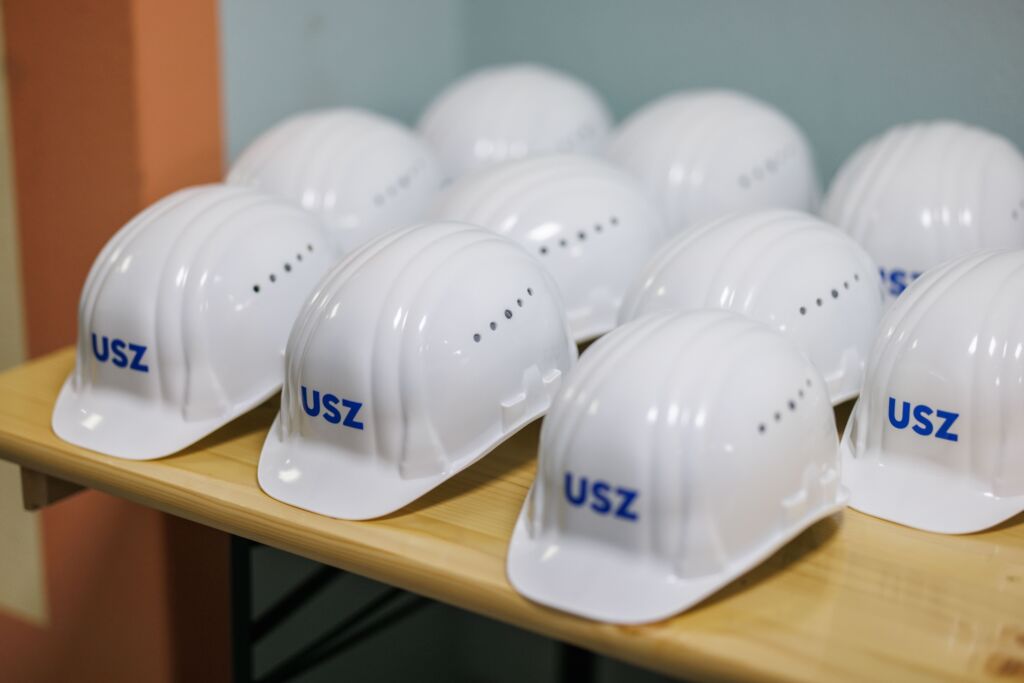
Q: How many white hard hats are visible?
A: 10